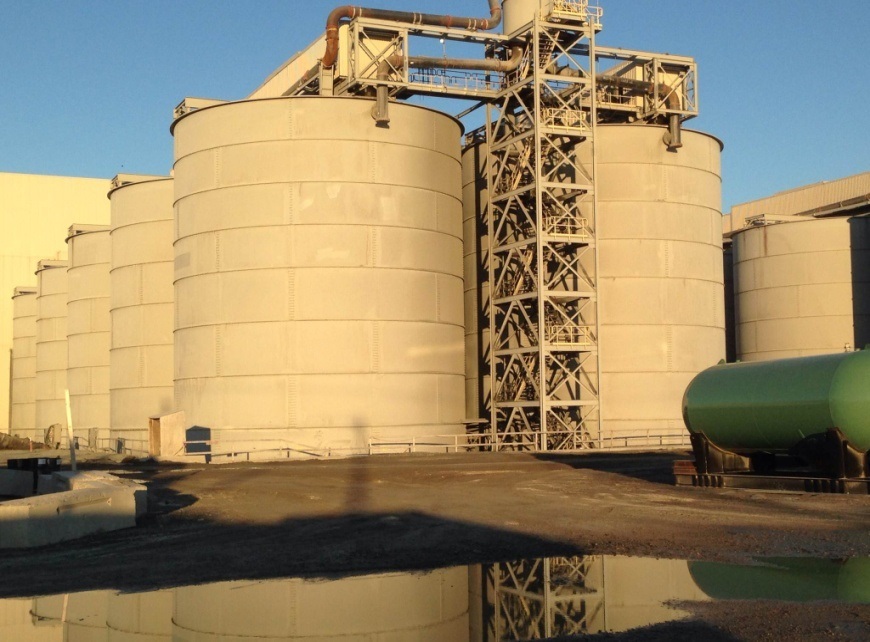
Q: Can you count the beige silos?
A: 8